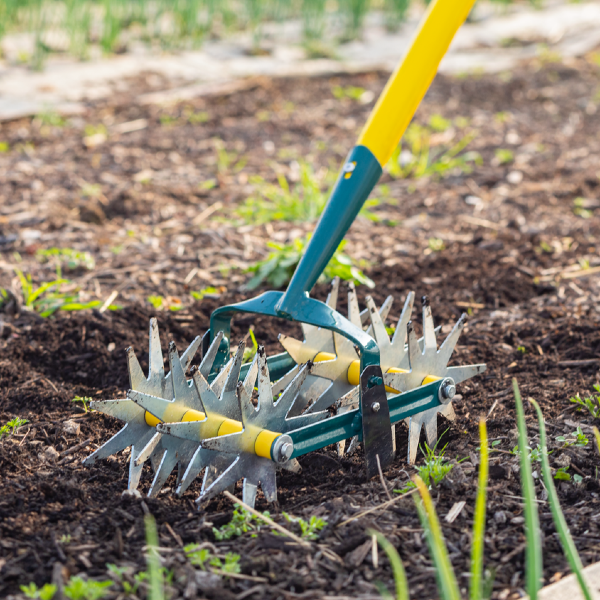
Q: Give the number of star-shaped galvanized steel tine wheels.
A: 8